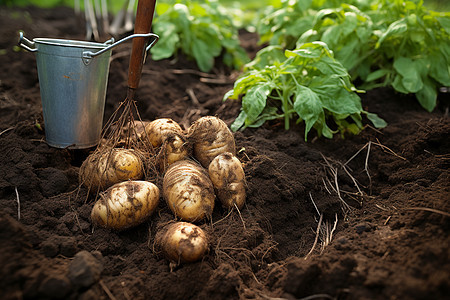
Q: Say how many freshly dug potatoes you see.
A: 8